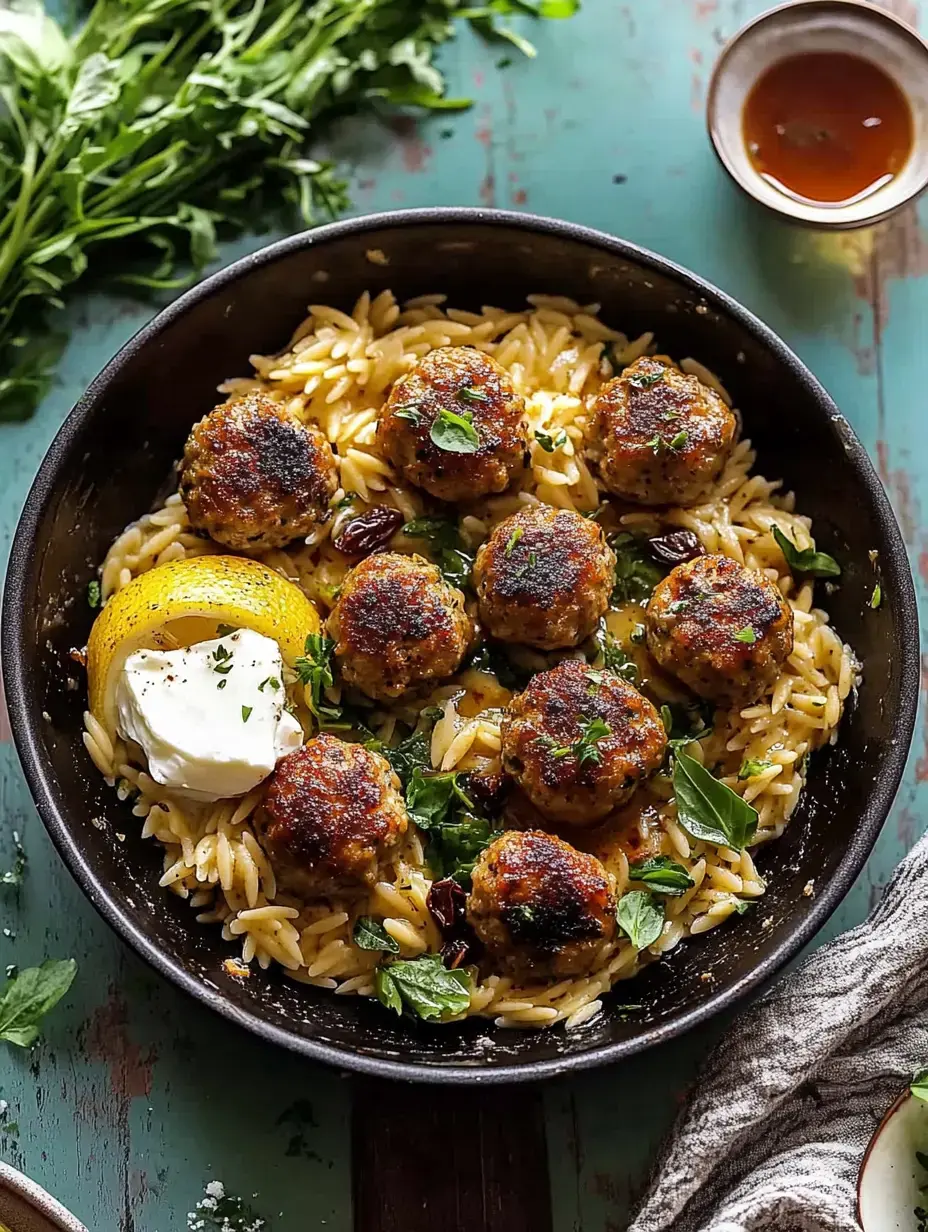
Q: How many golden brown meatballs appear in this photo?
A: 9